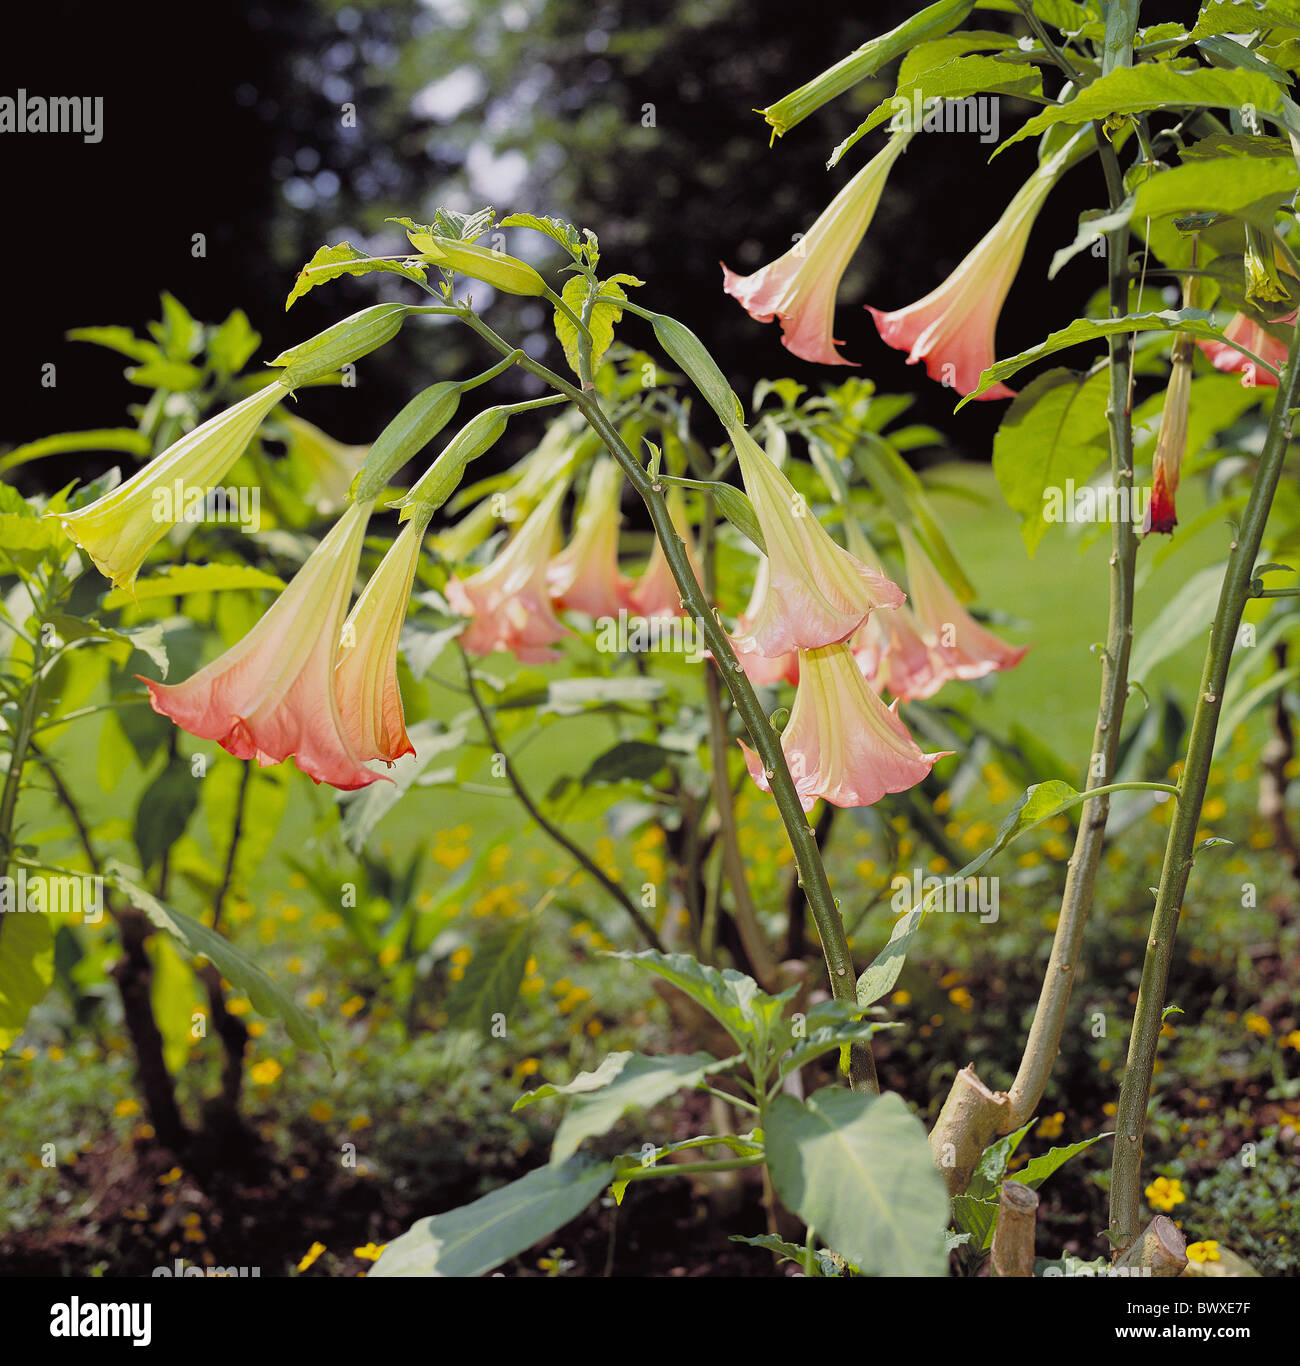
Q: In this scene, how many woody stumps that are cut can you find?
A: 3